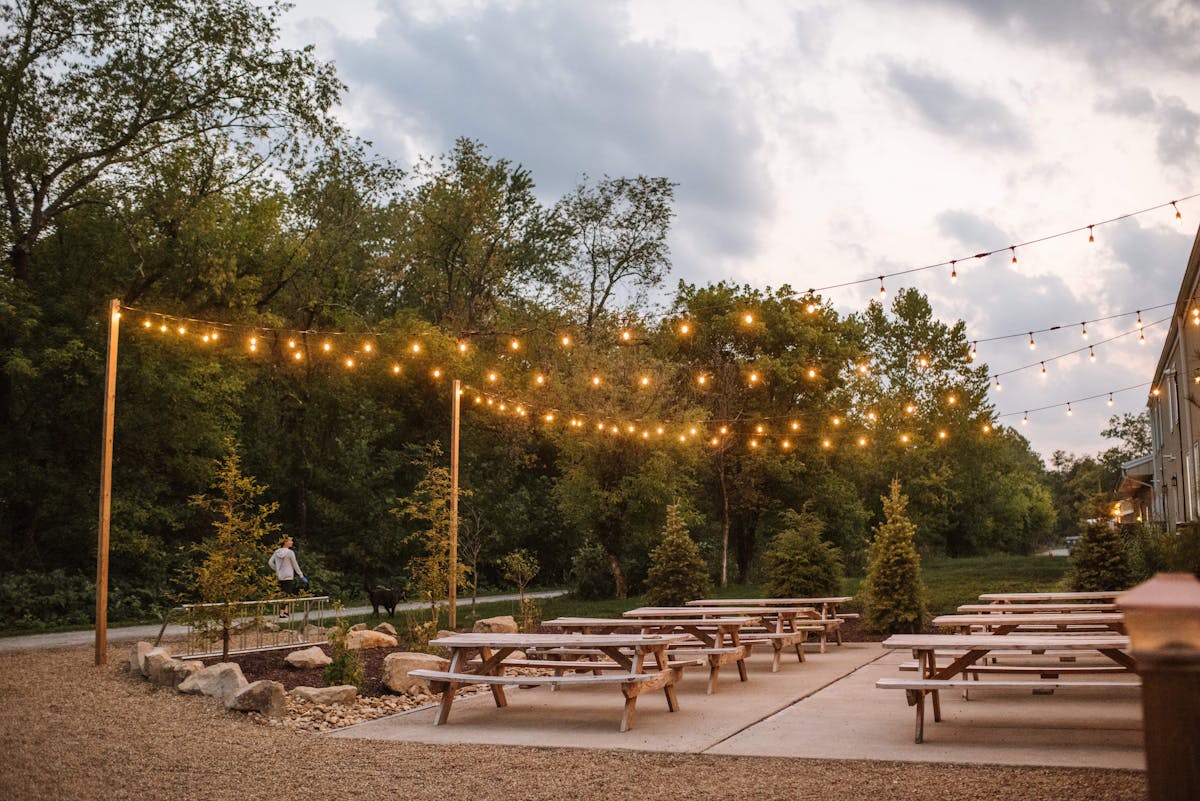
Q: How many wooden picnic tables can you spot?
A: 8